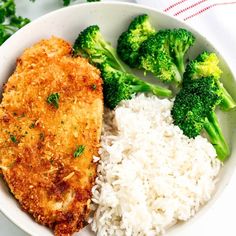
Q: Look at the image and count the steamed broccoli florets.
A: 6